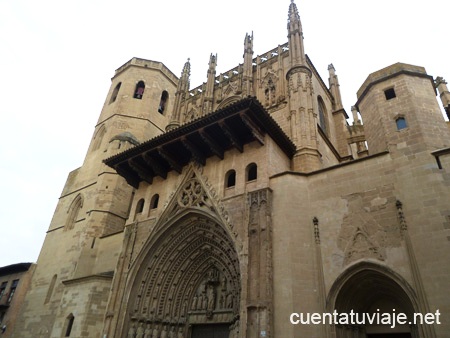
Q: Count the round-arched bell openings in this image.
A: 3